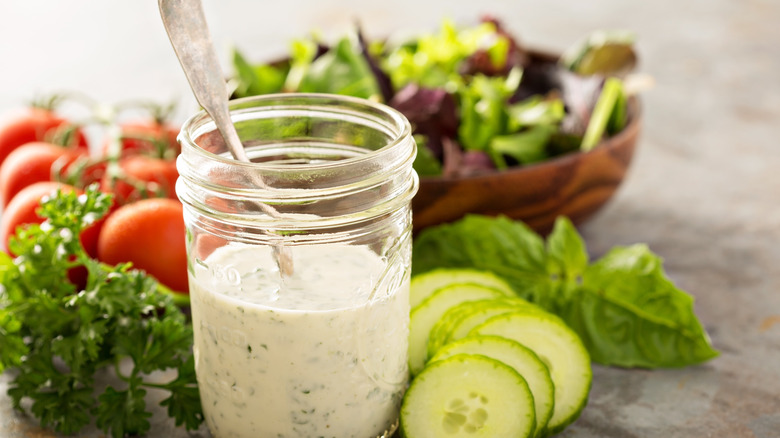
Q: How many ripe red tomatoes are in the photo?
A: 6